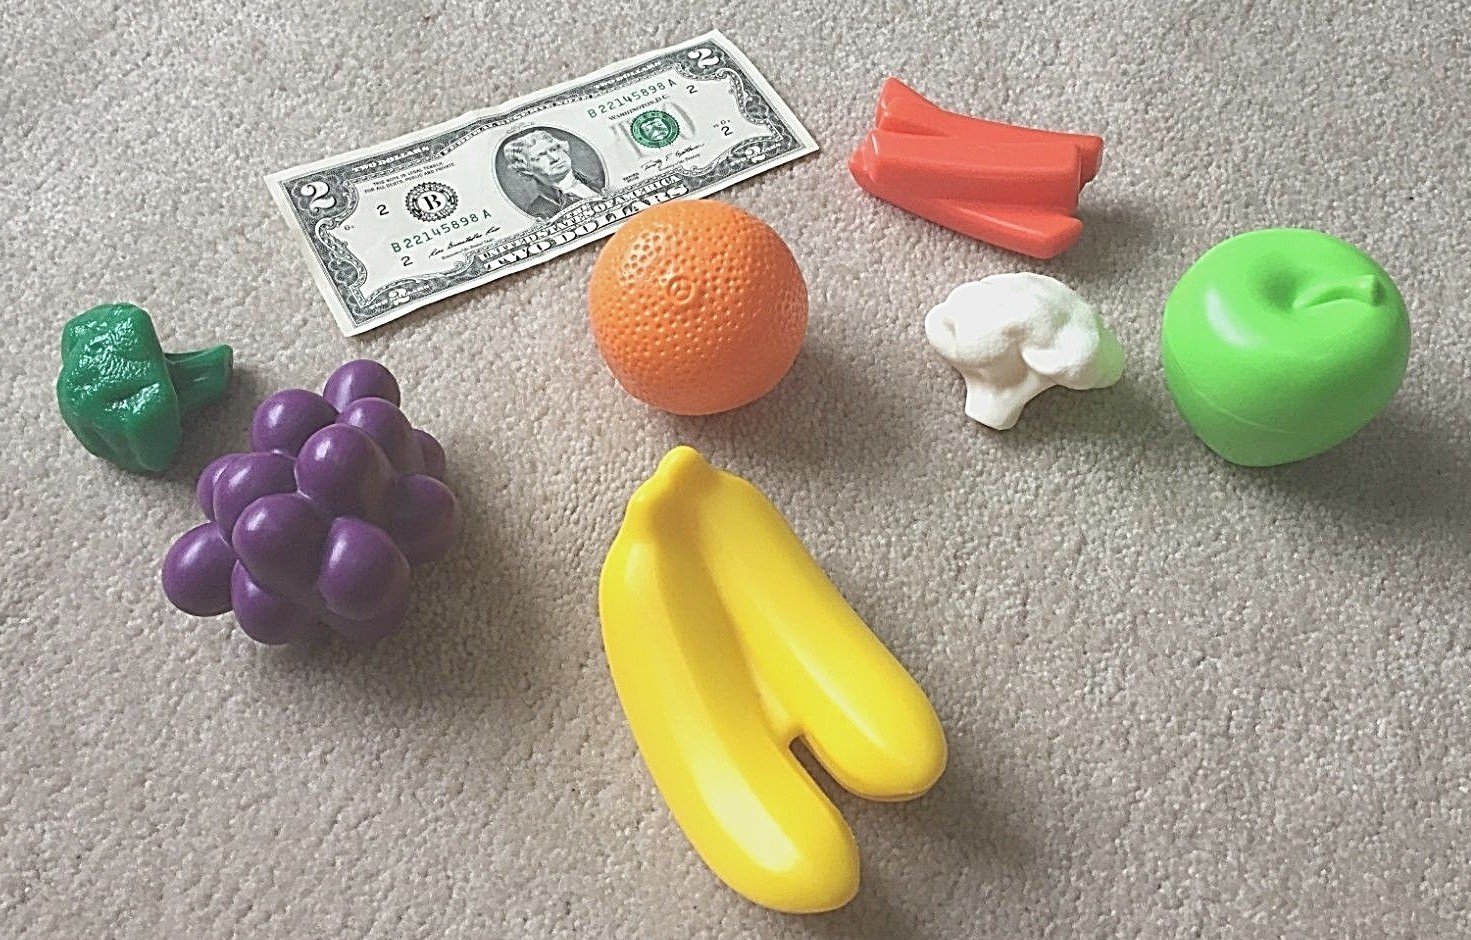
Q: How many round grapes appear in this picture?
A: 13